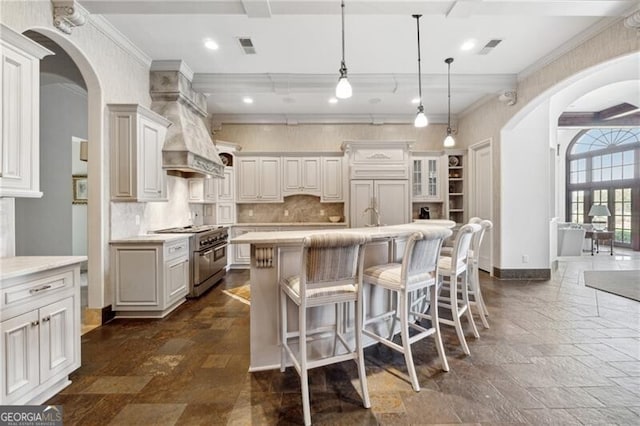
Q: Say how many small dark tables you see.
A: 1